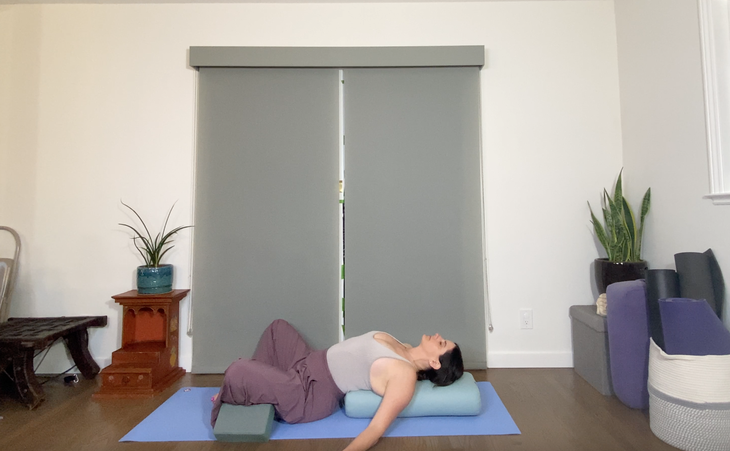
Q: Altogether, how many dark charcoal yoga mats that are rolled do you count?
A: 2